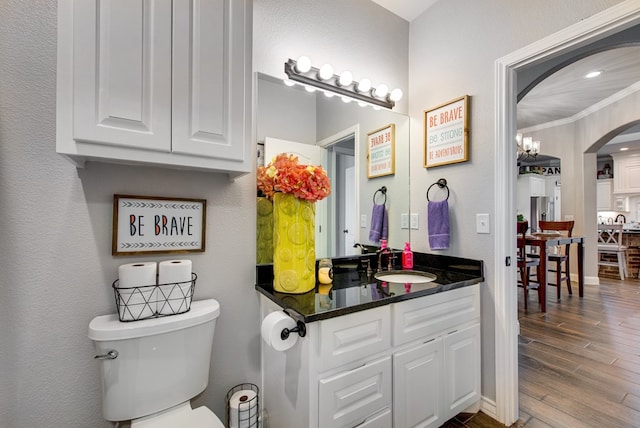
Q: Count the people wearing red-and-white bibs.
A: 0